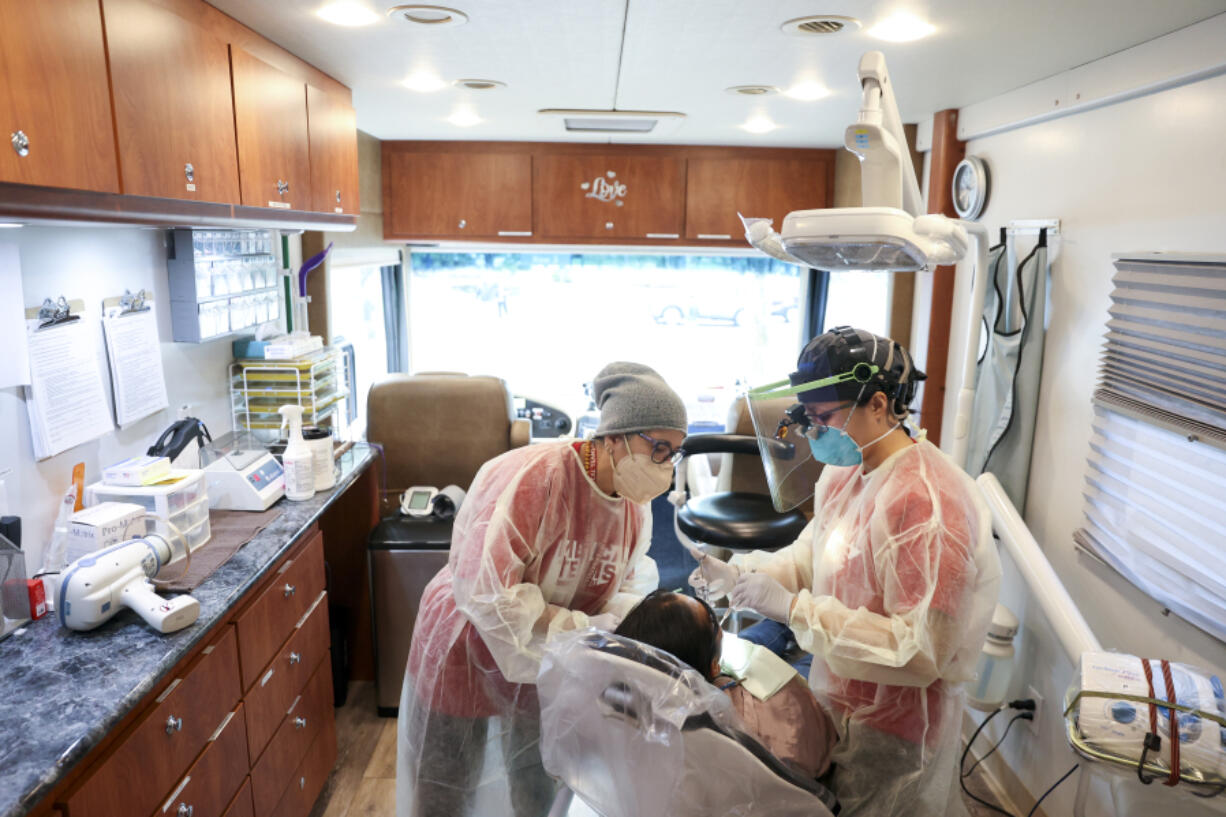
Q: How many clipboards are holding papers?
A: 2